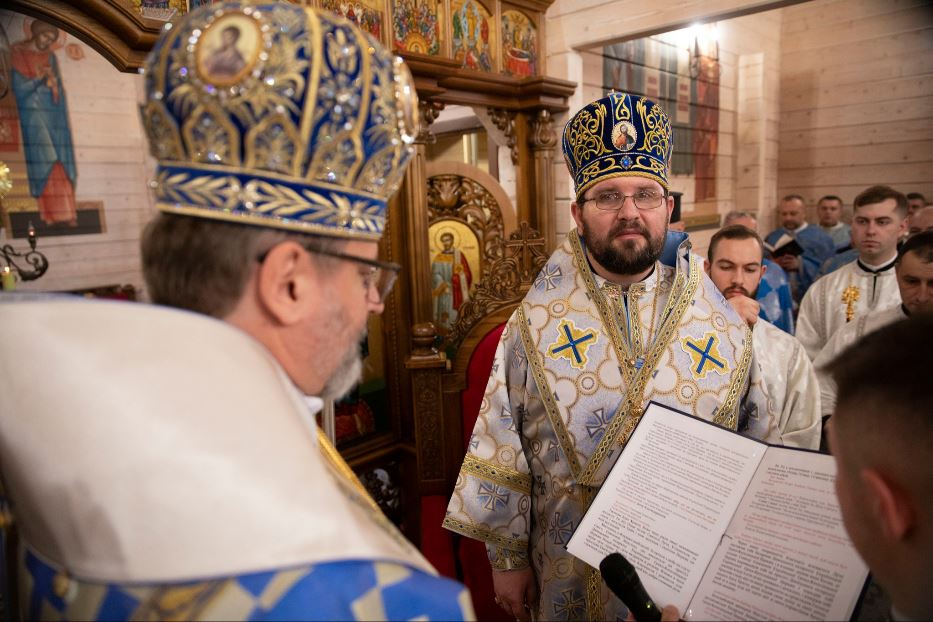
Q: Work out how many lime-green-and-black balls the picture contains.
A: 0